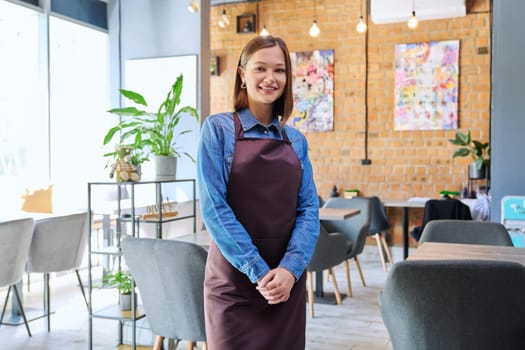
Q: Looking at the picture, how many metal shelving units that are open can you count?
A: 1